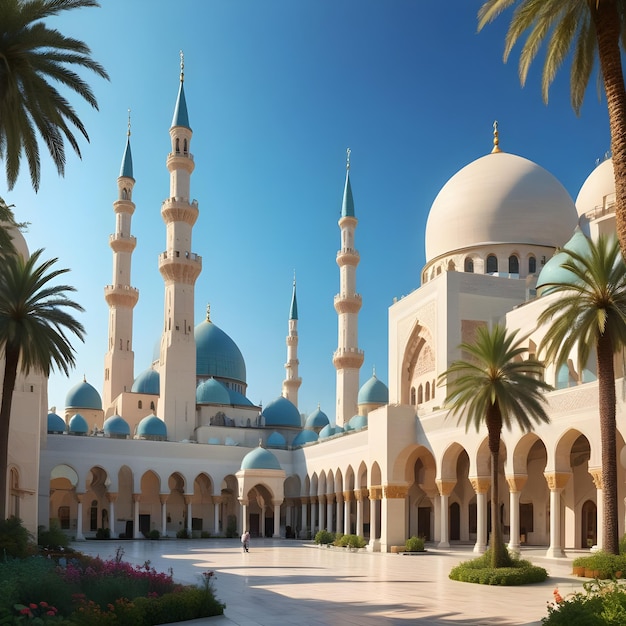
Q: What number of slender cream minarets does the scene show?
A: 4